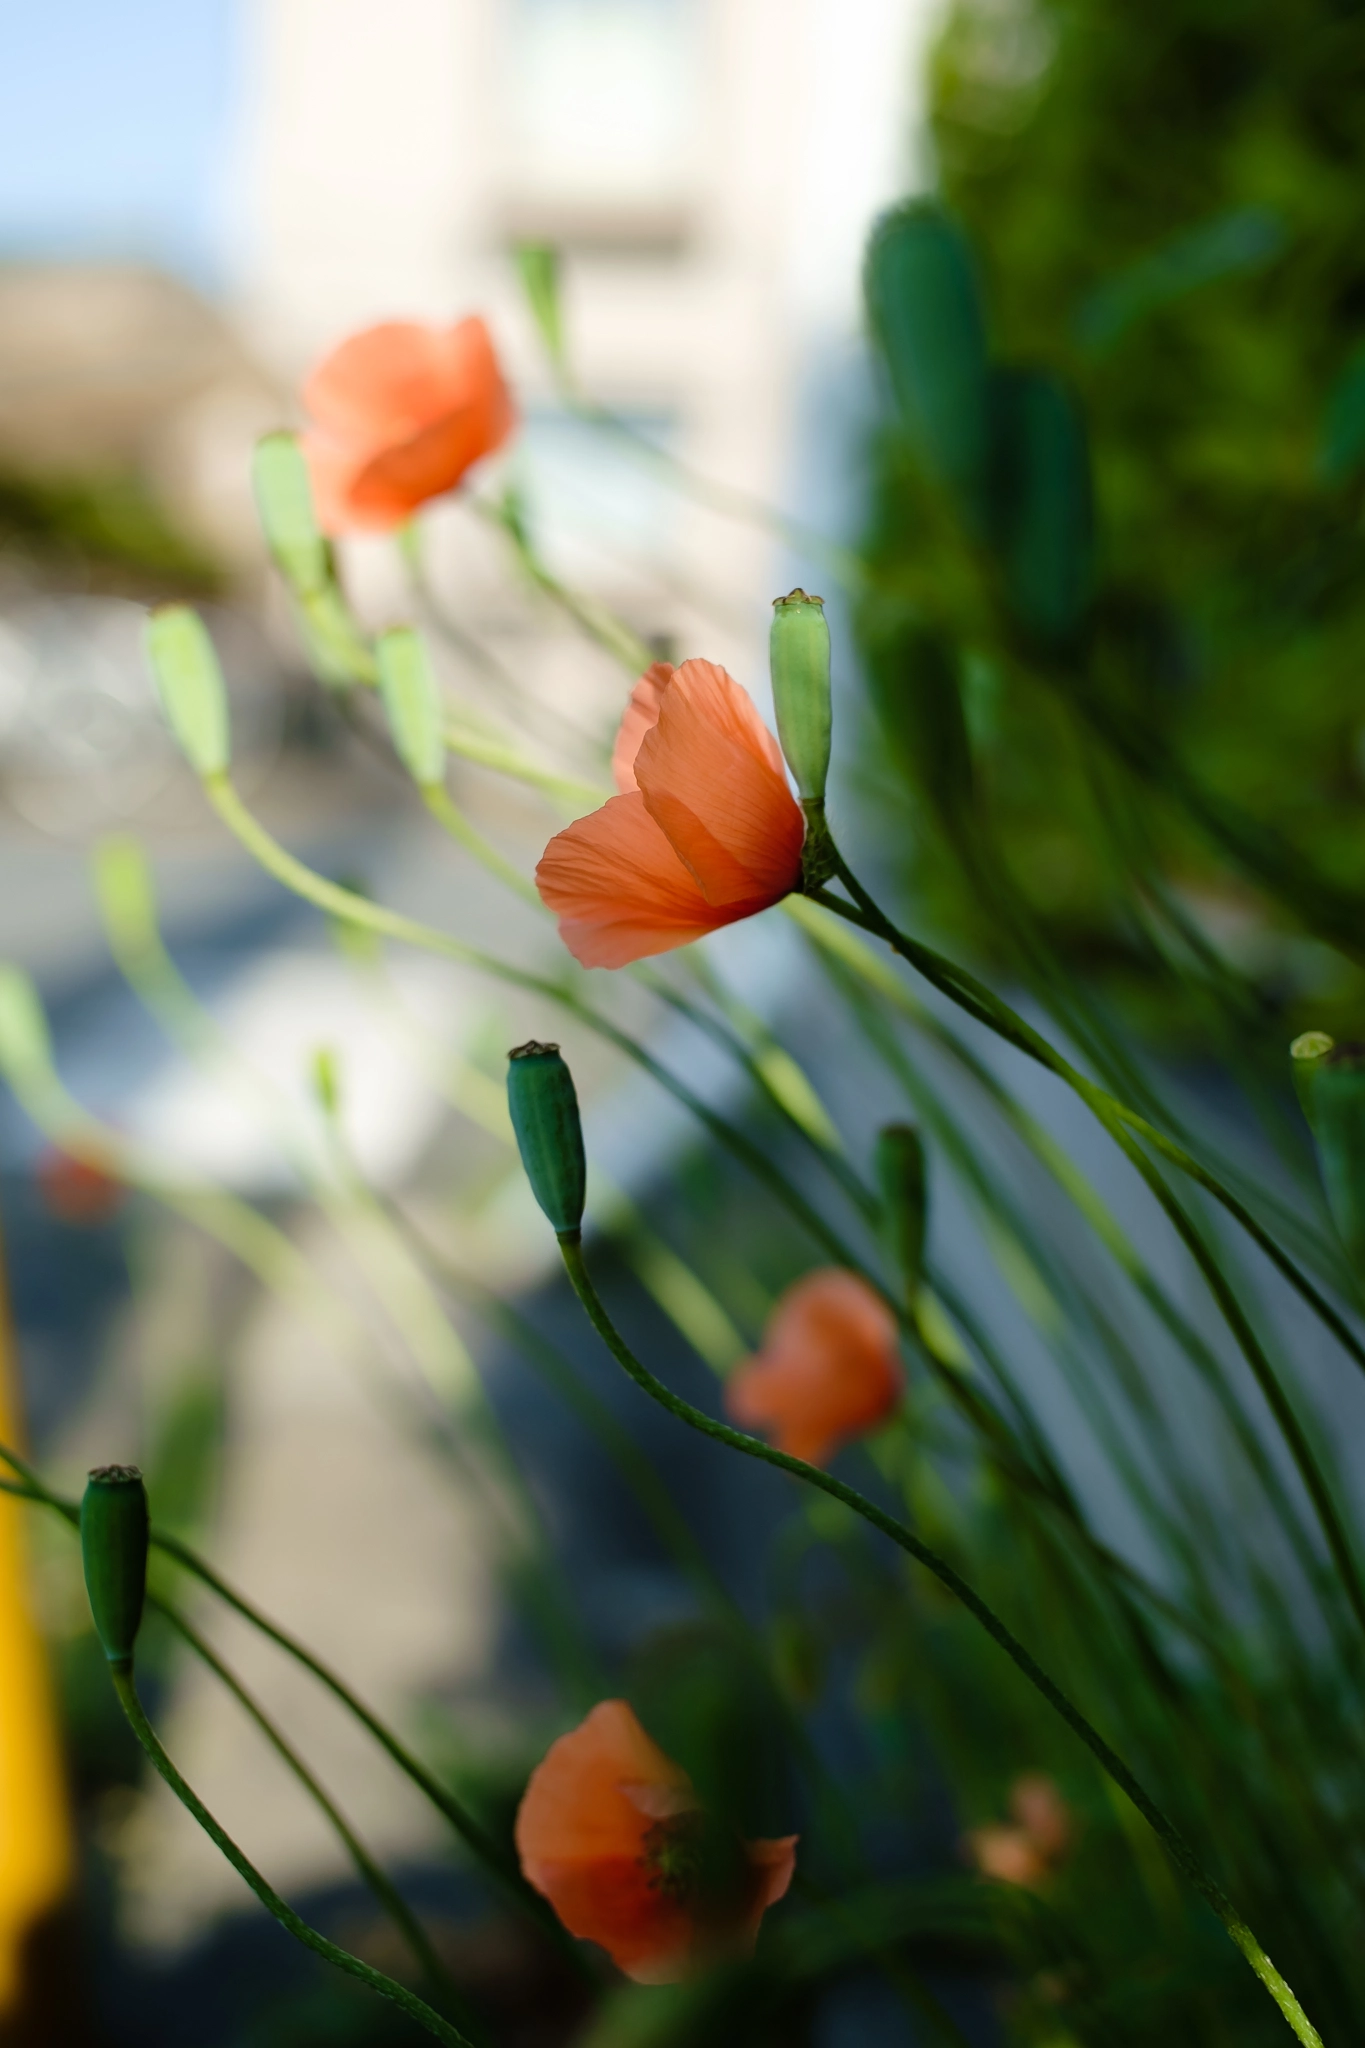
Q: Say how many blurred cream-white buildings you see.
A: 1